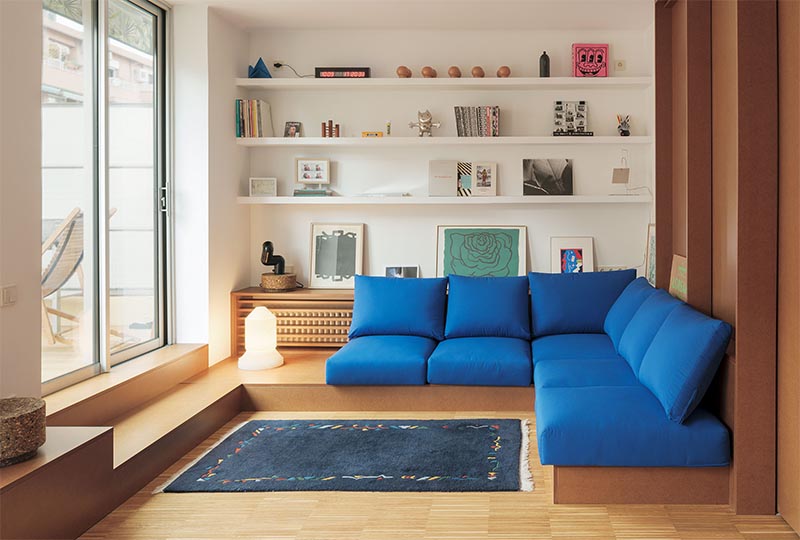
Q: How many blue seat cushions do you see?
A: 5